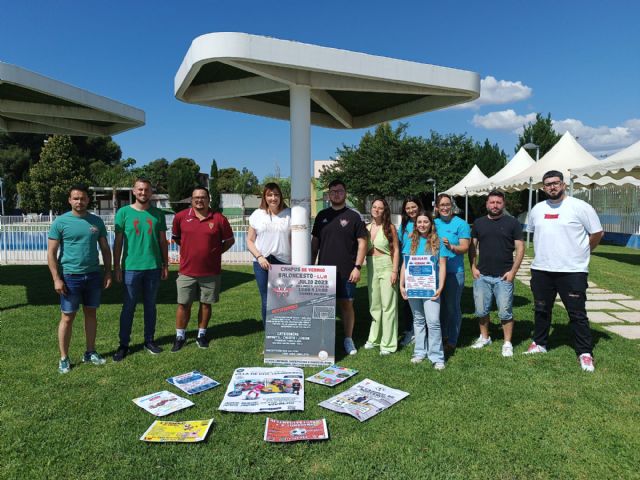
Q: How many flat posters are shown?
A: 7